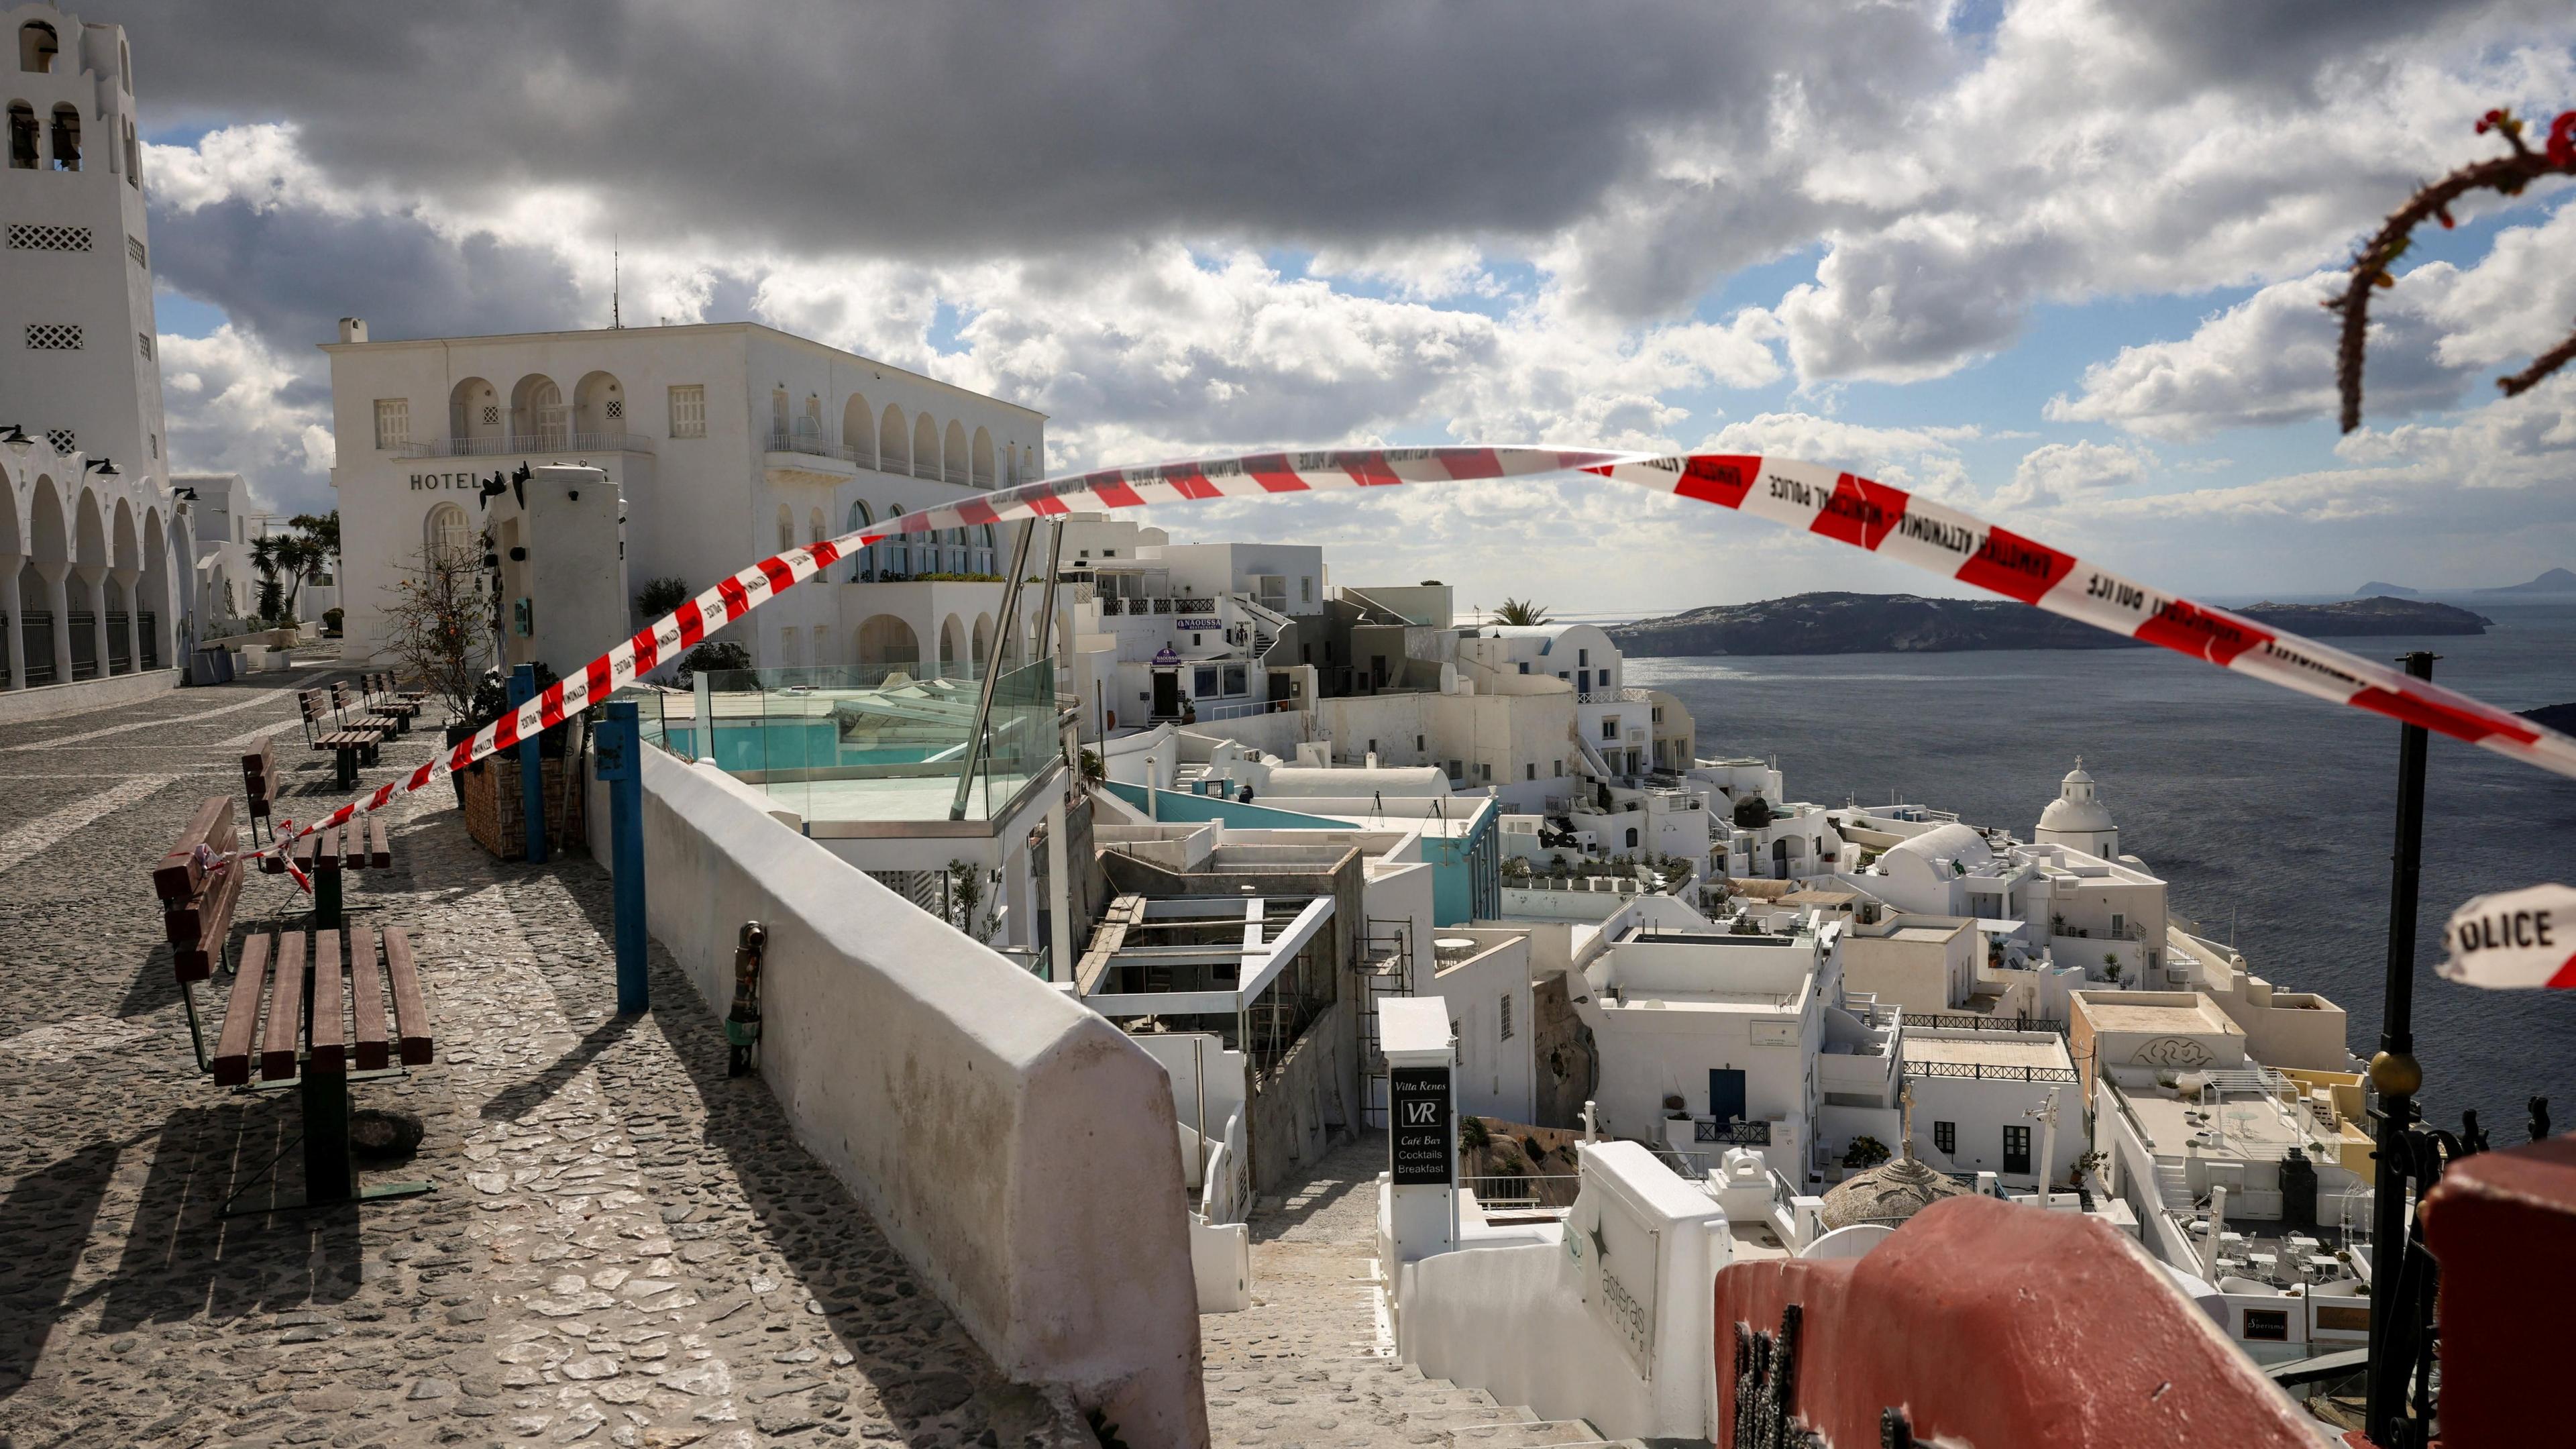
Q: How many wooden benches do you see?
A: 7